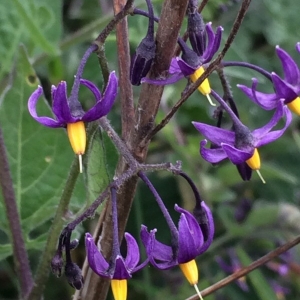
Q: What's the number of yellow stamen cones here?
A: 6